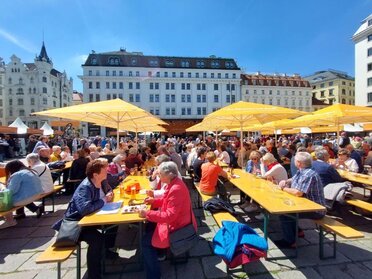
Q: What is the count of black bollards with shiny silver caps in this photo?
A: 0